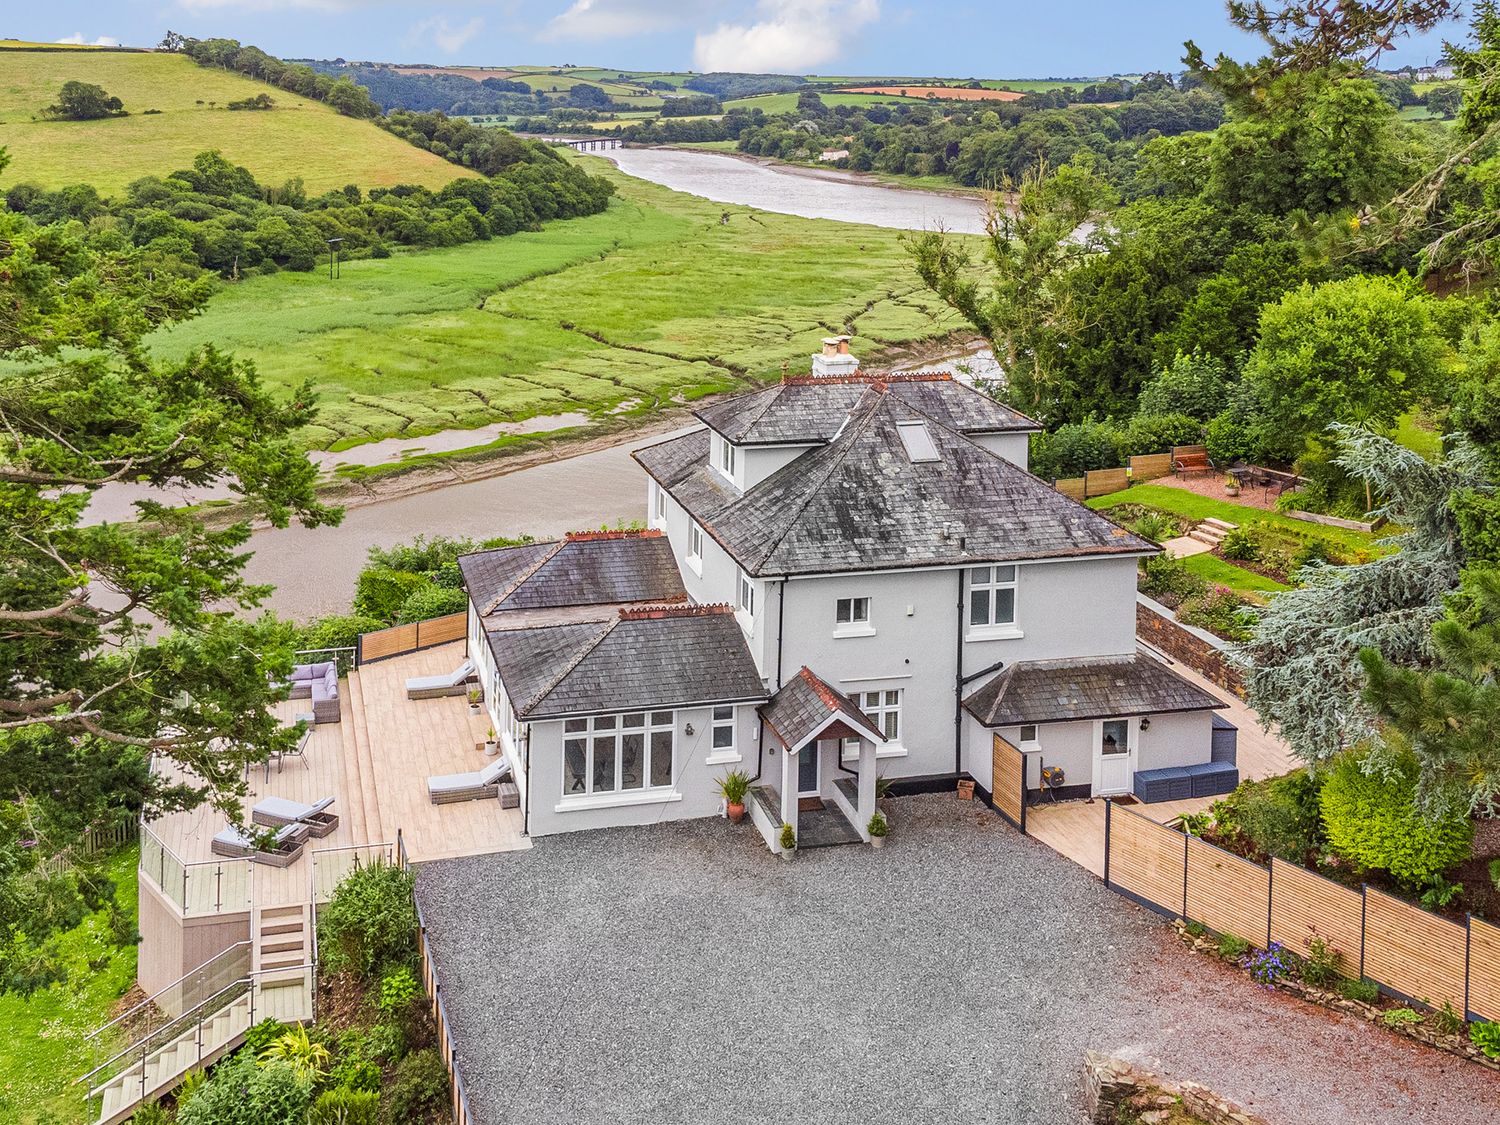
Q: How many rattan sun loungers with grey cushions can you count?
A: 4